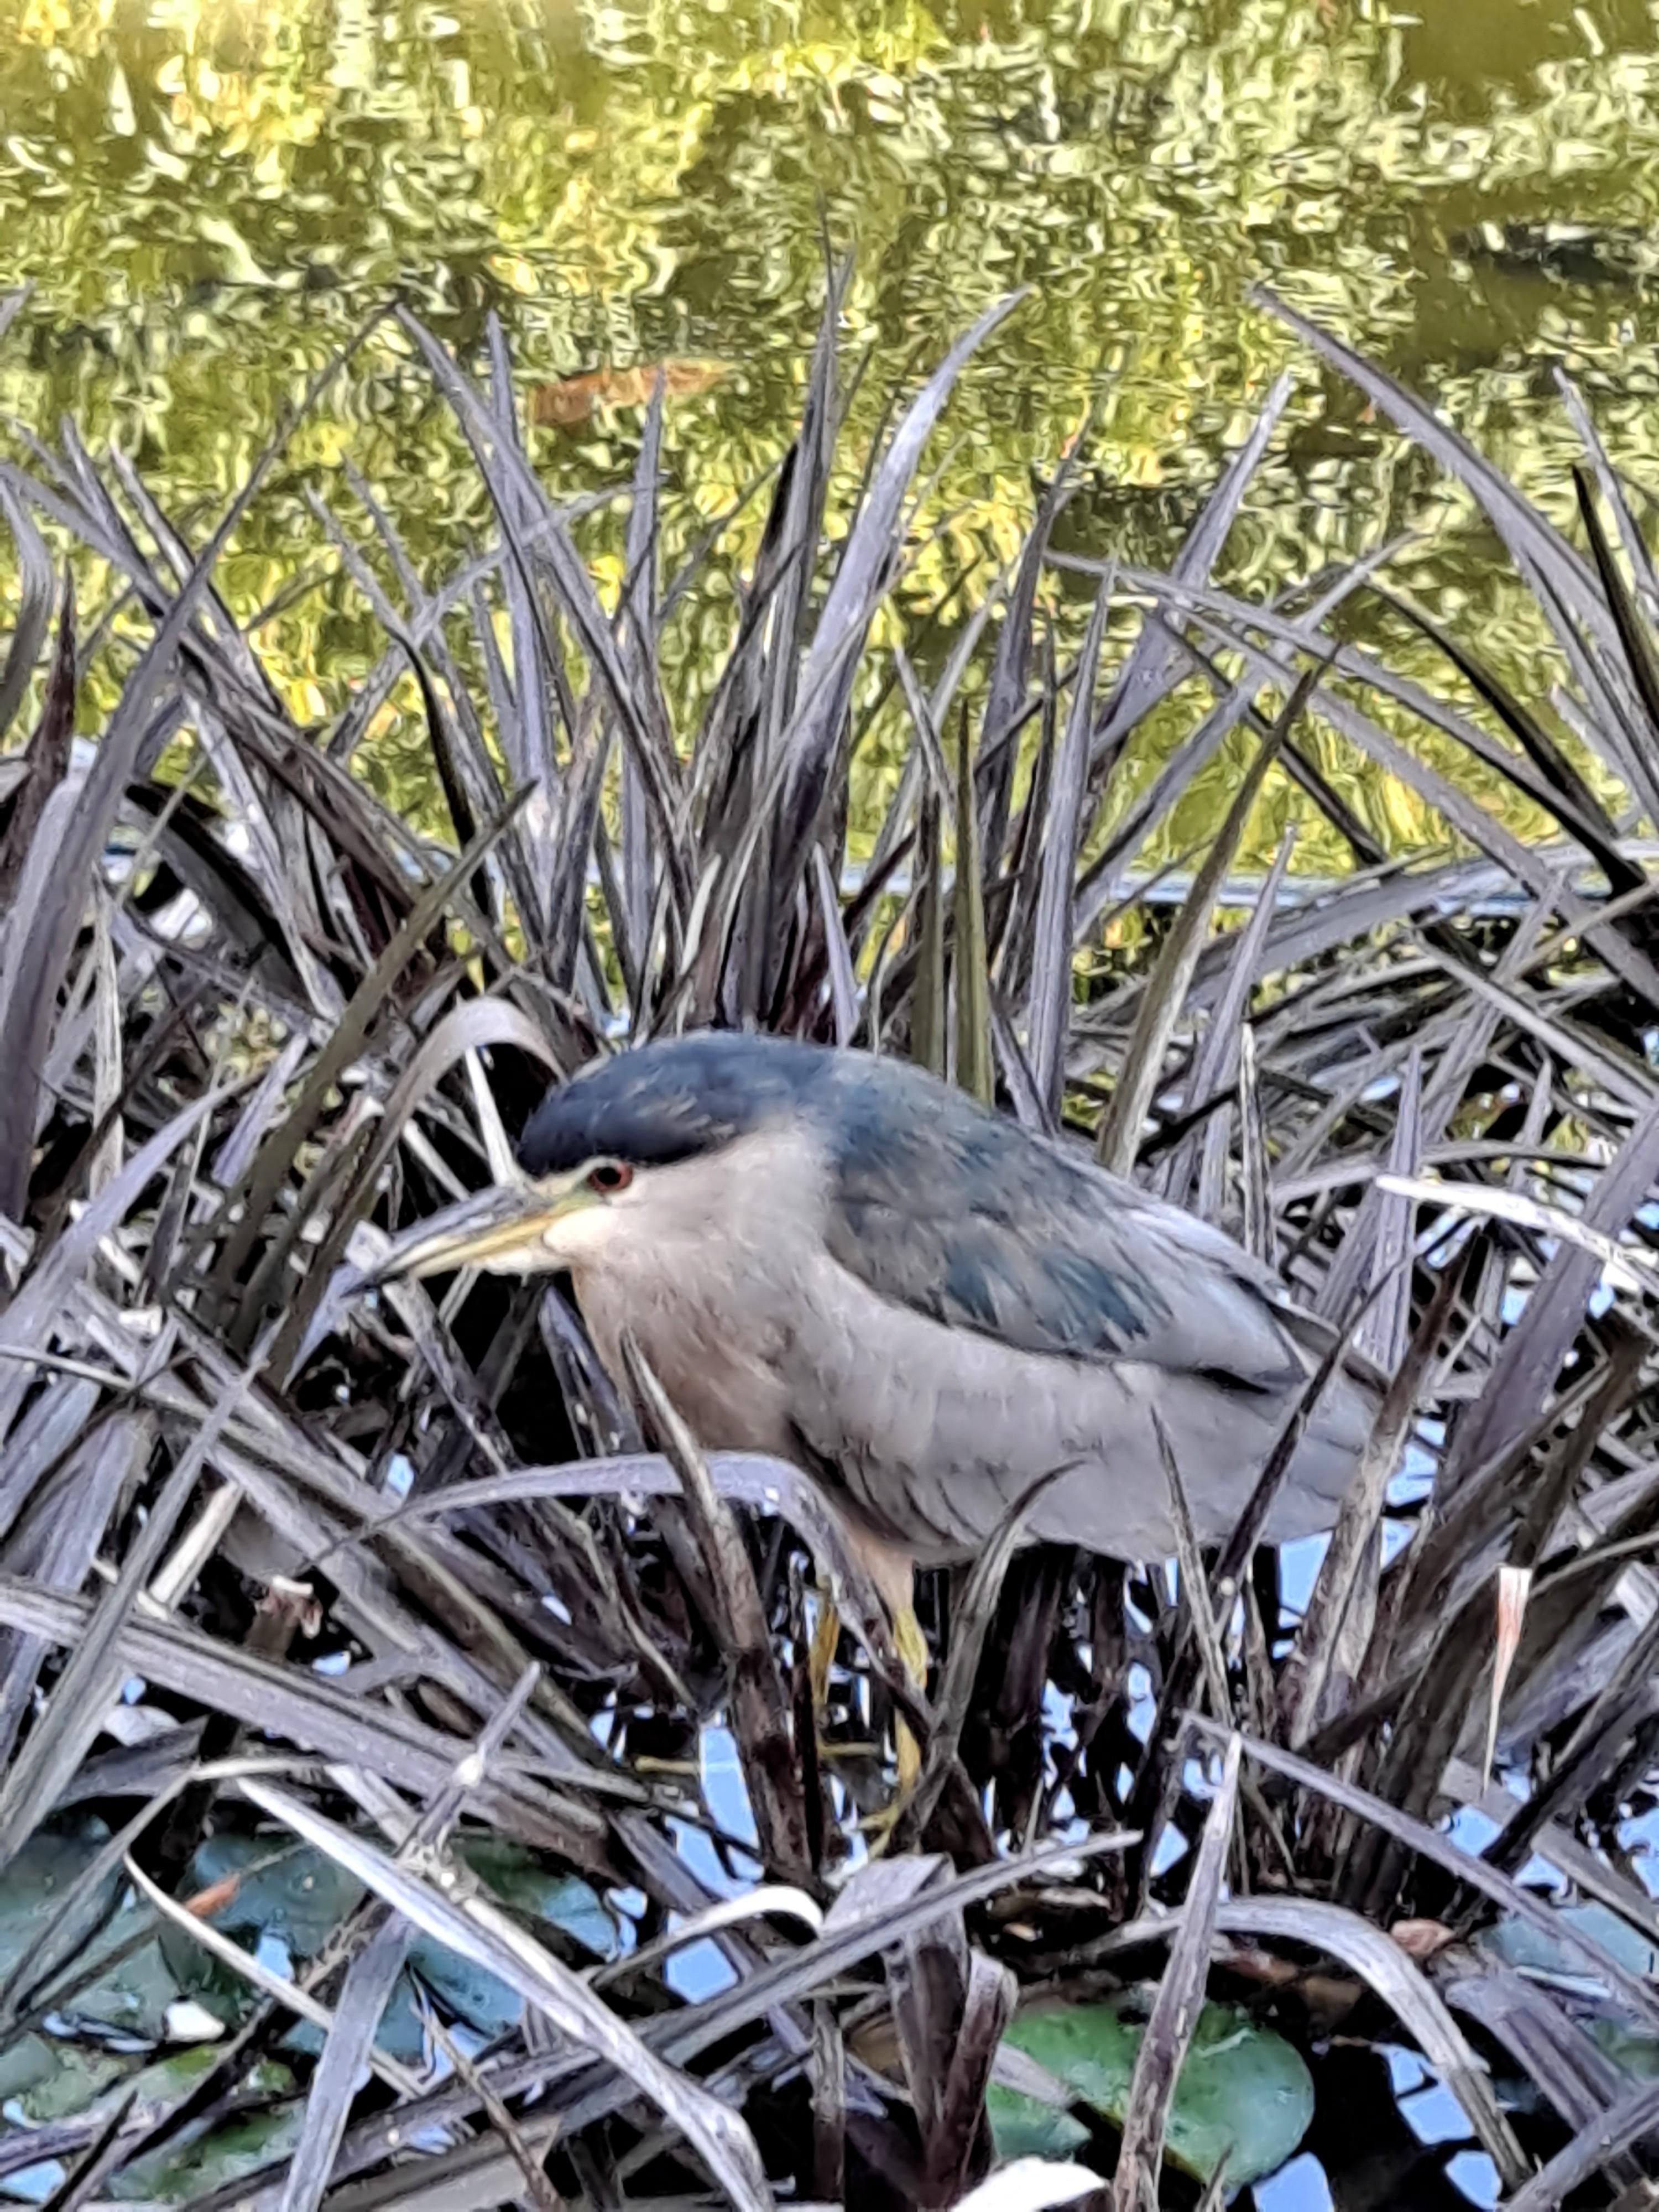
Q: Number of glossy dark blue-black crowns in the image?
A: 1